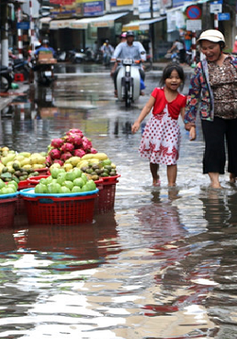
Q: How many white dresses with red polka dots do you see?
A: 1